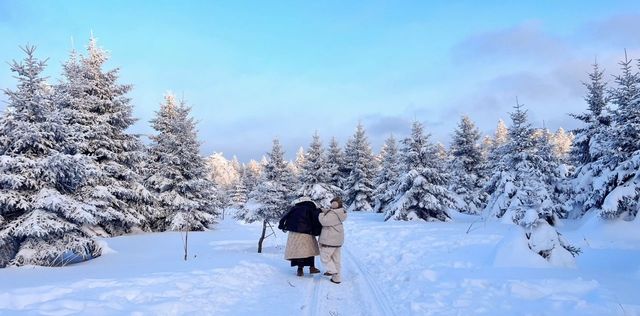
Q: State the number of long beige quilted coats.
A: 1